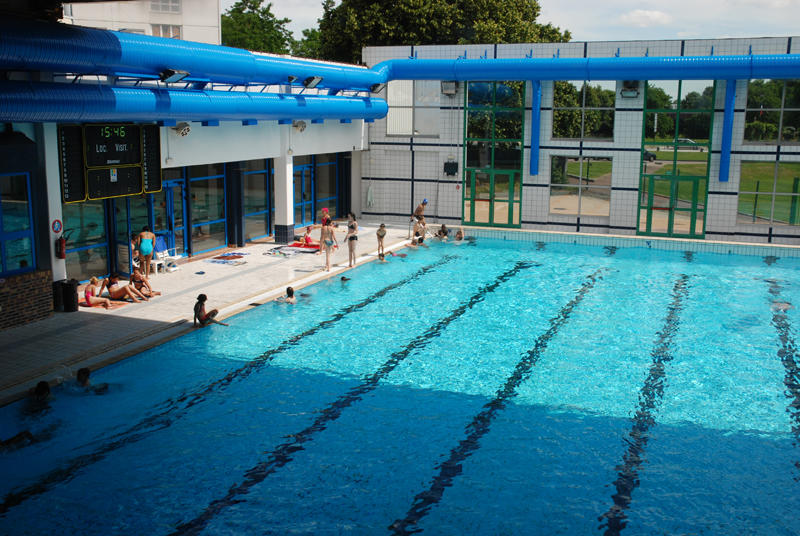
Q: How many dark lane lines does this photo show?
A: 5